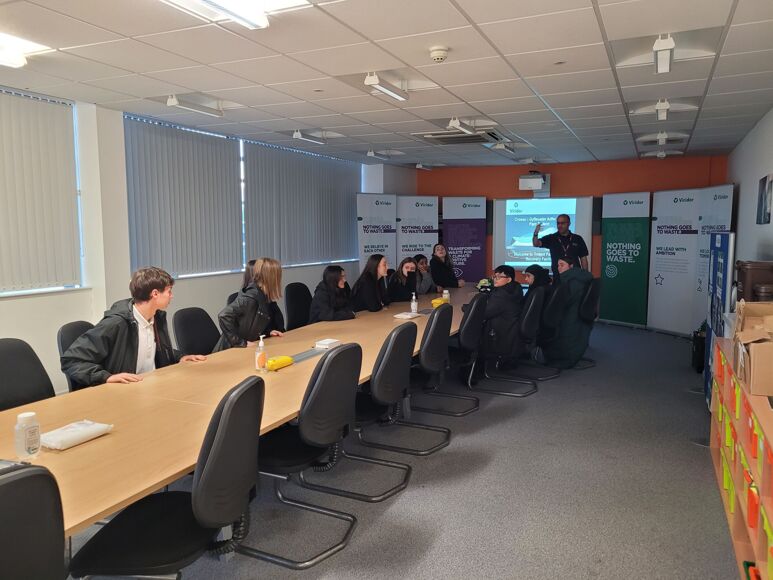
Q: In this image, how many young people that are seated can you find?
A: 11